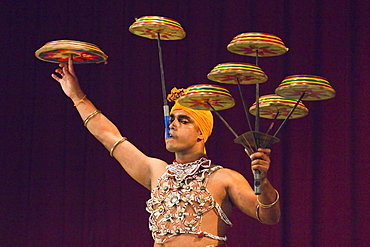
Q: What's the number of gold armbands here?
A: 4